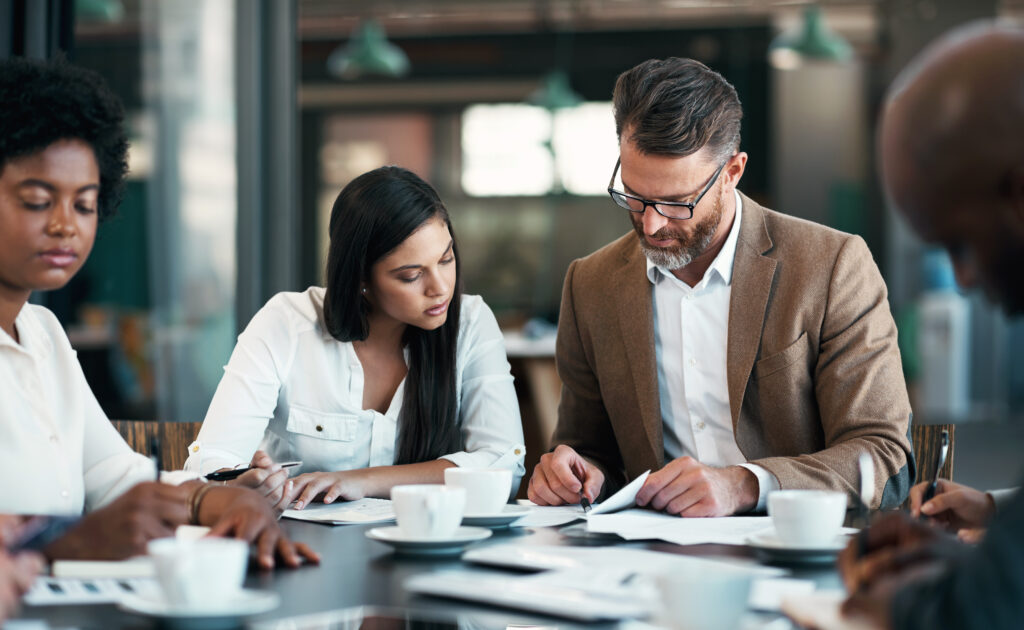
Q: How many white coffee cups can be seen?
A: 5